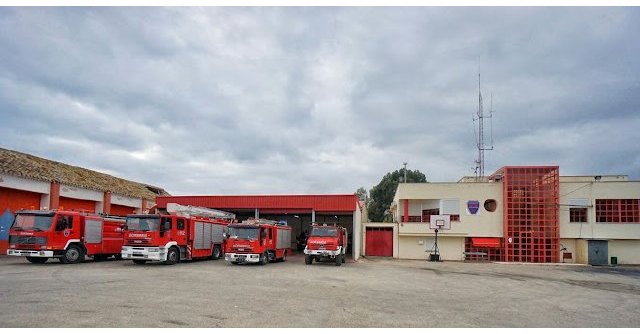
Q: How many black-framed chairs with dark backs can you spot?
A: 0